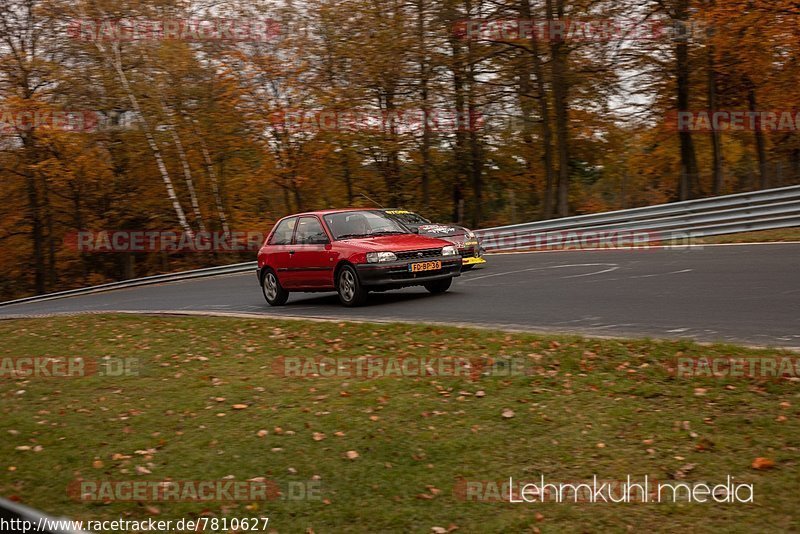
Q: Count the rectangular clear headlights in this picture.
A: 2